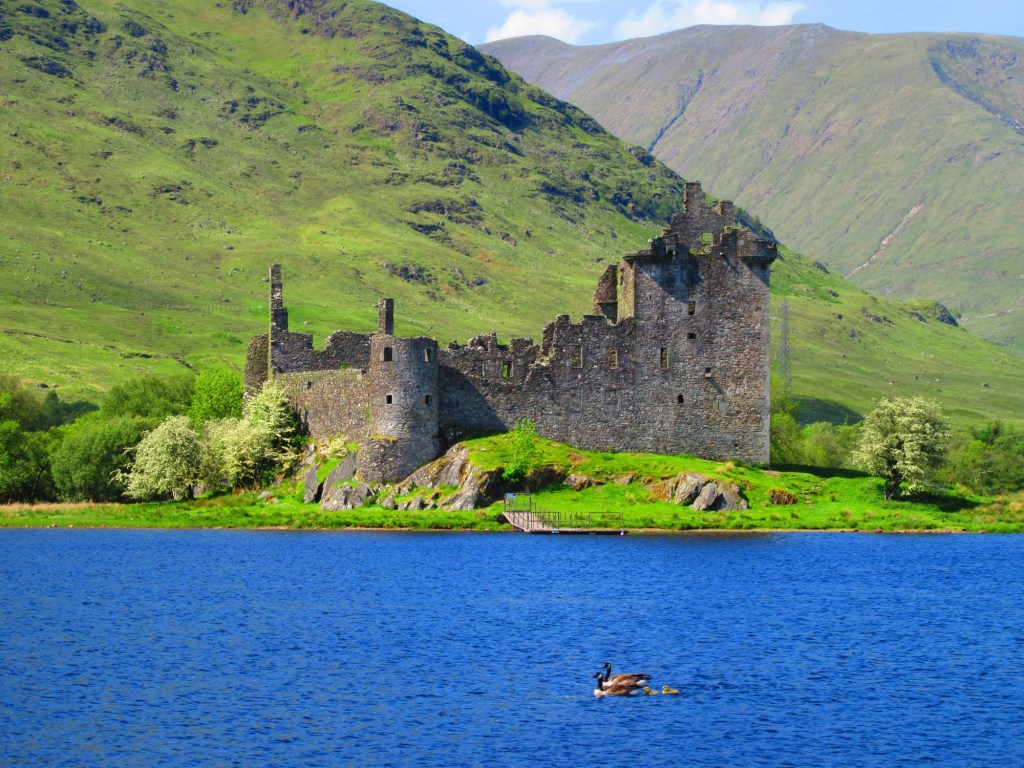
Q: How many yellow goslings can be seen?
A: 2